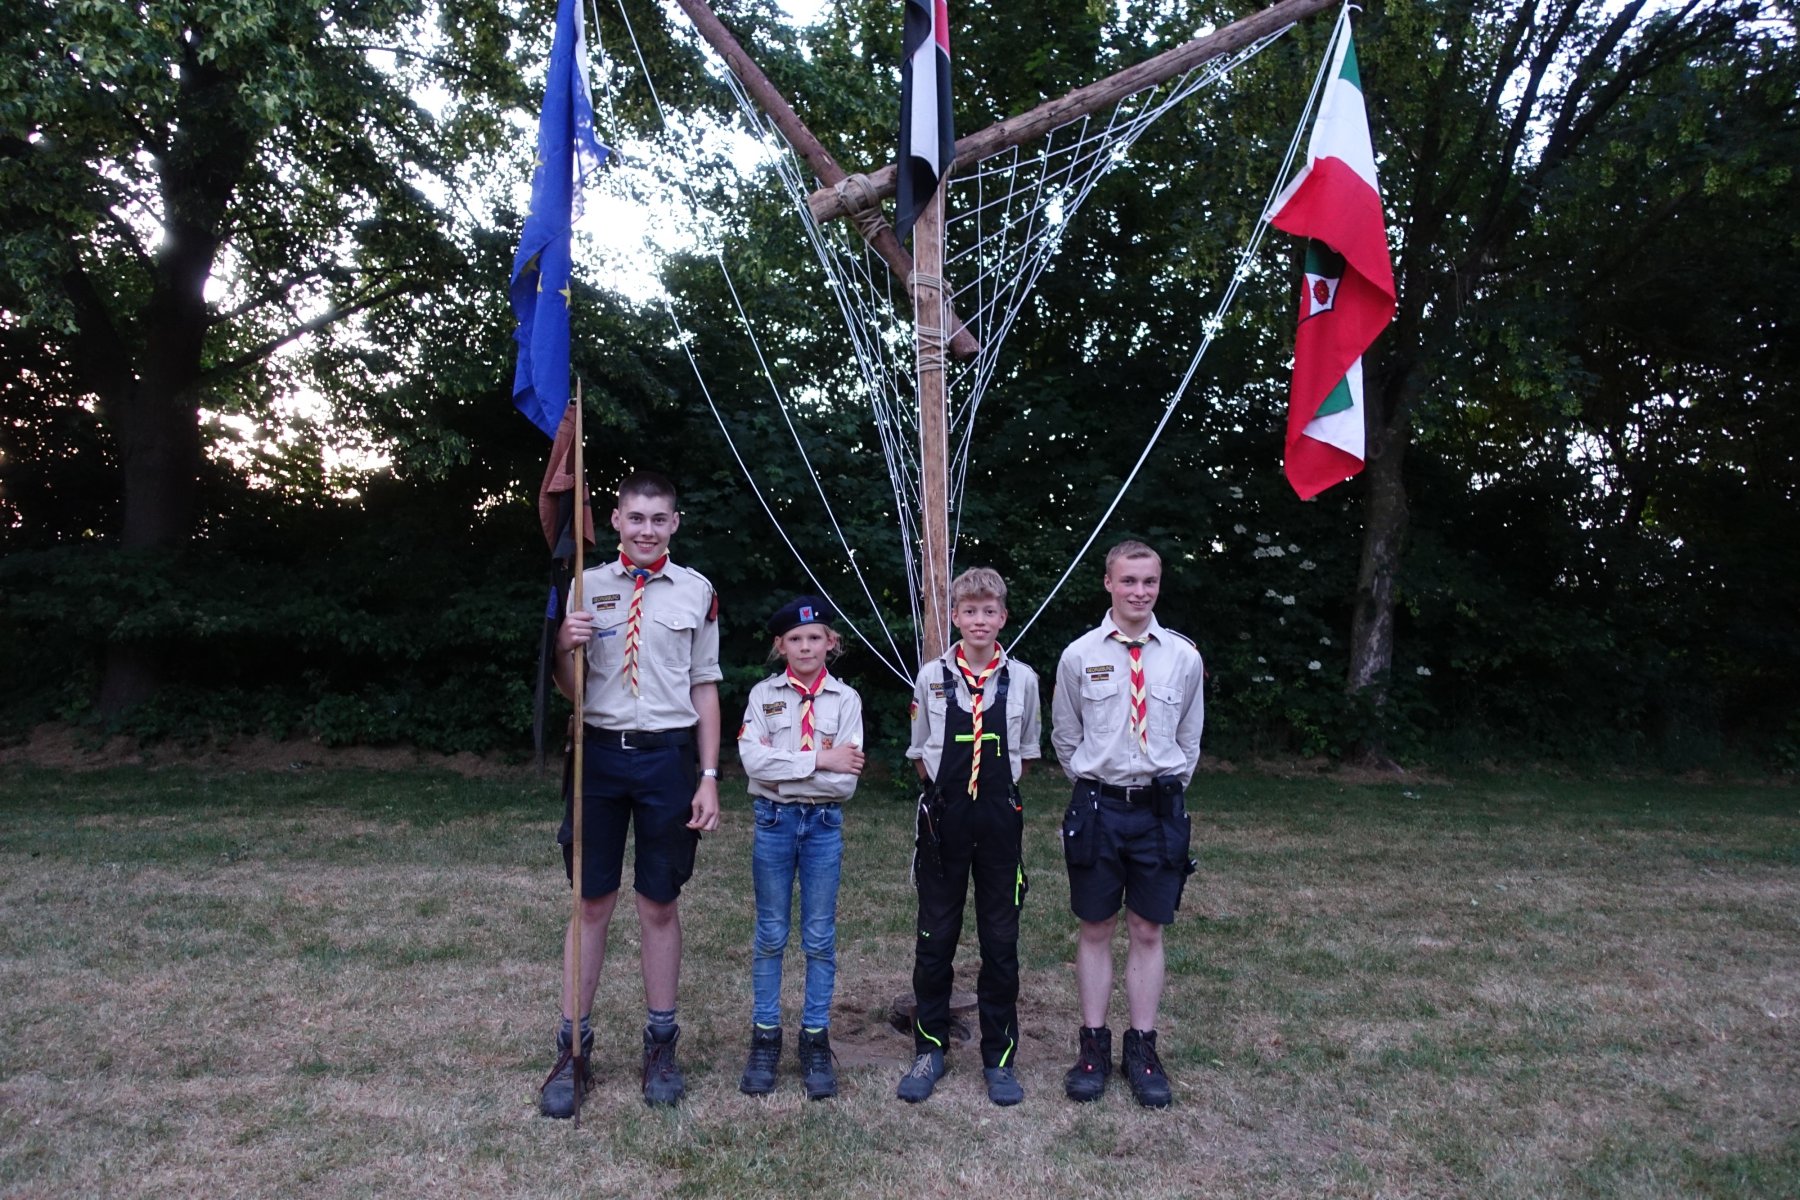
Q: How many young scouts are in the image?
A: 4